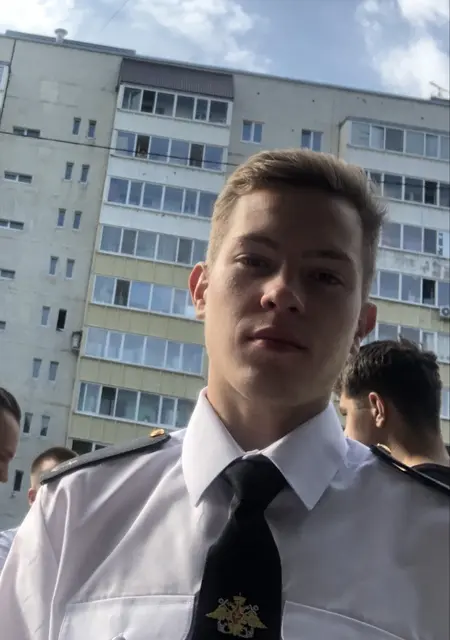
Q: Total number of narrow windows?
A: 15